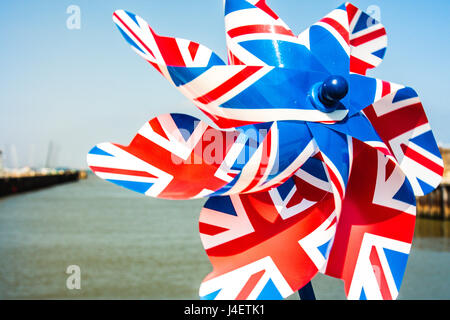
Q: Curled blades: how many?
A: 7